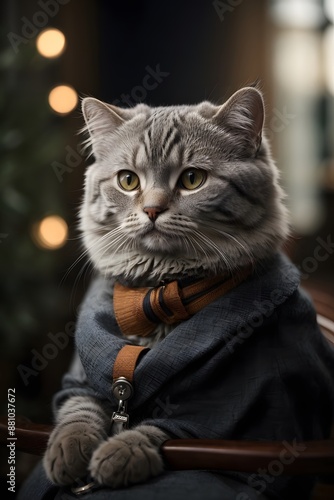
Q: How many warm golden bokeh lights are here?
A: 3